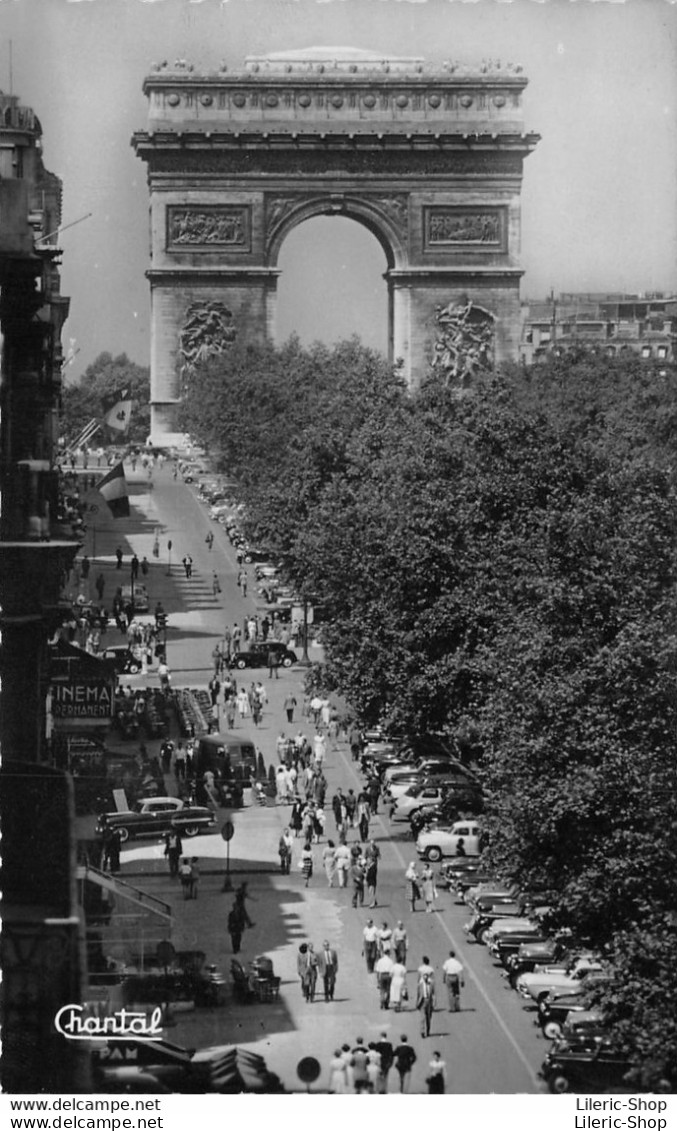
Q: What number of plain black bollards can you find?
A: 0